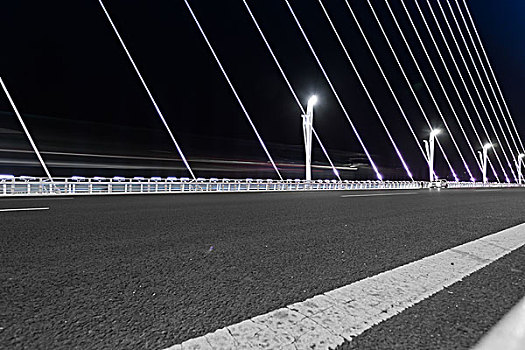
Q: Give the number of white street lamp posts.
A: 4